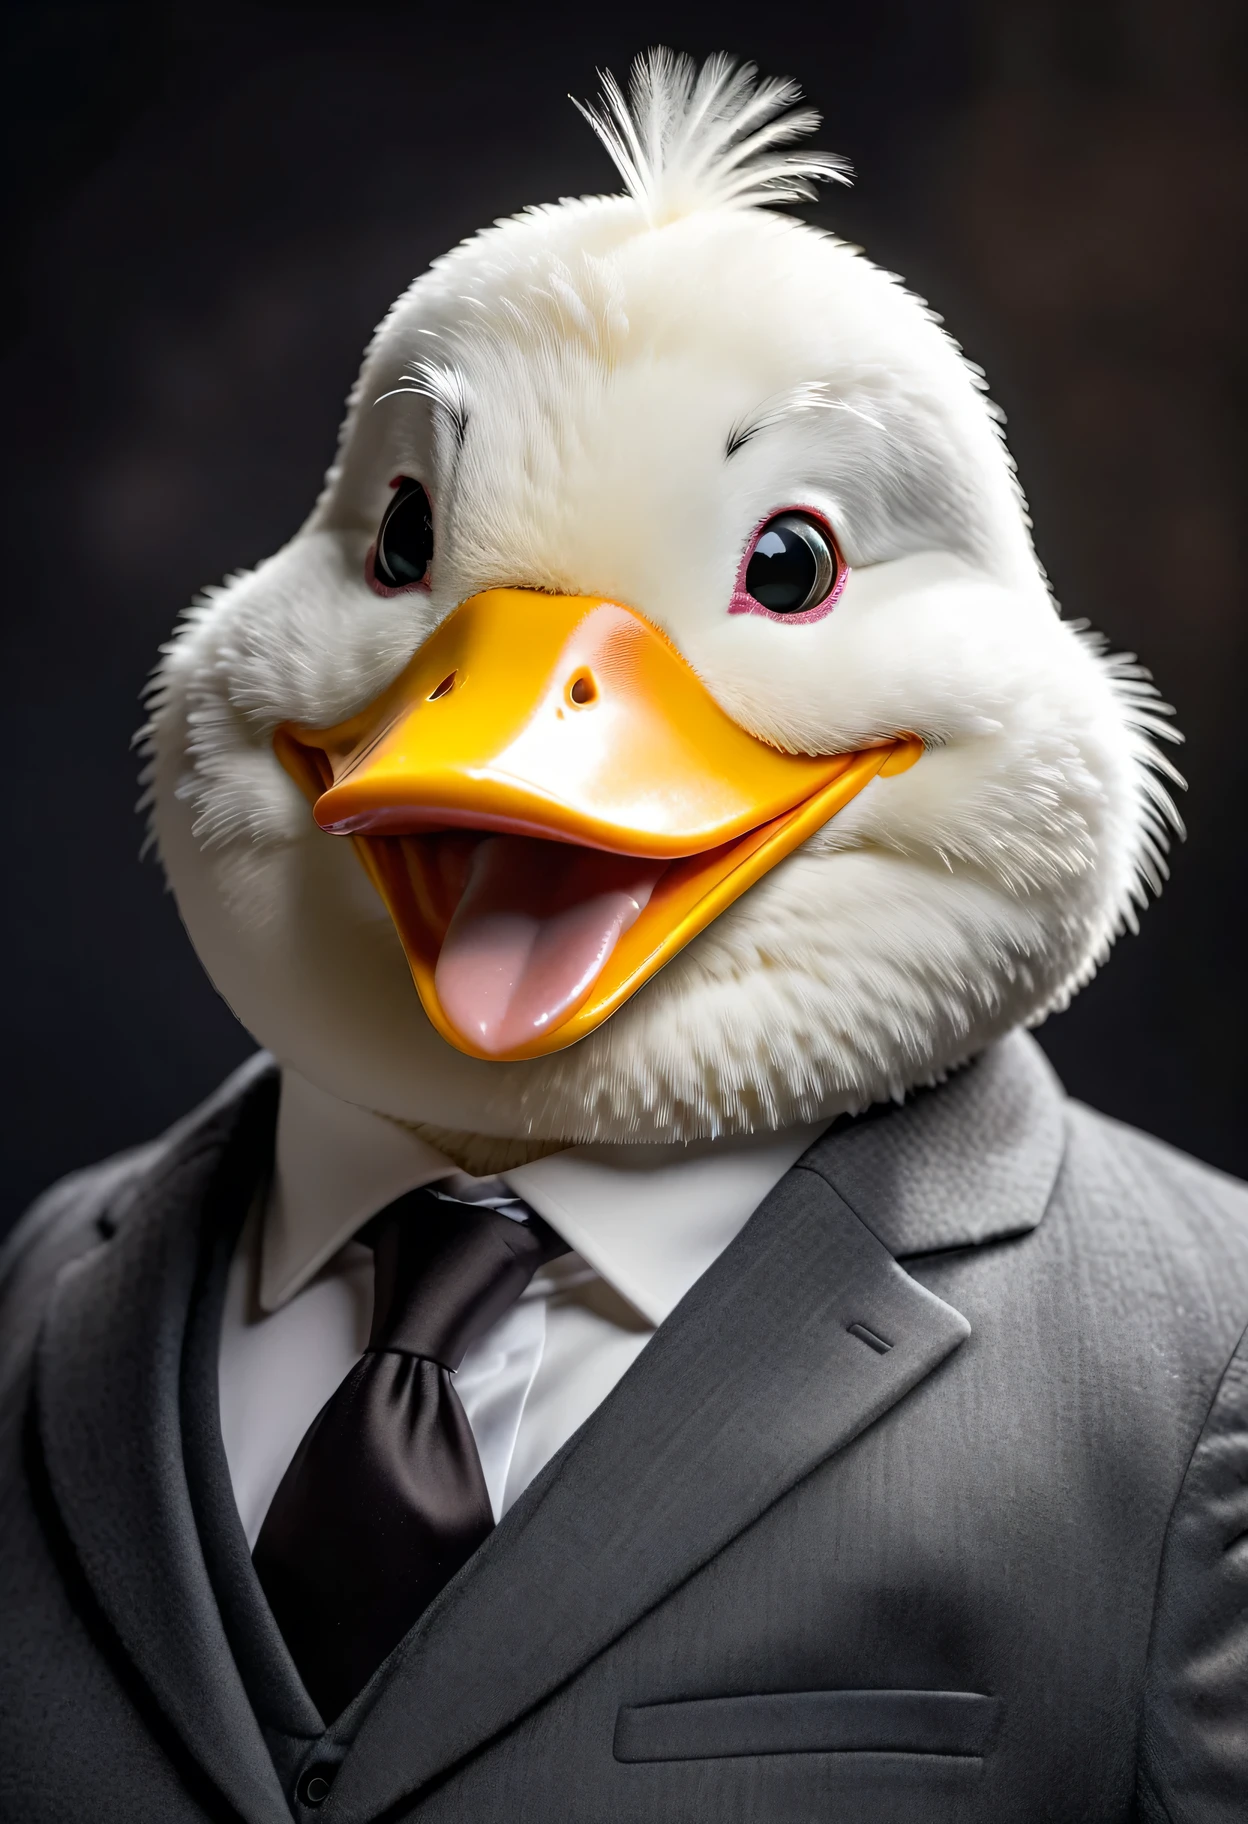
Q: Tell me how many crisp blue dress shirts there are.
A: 0